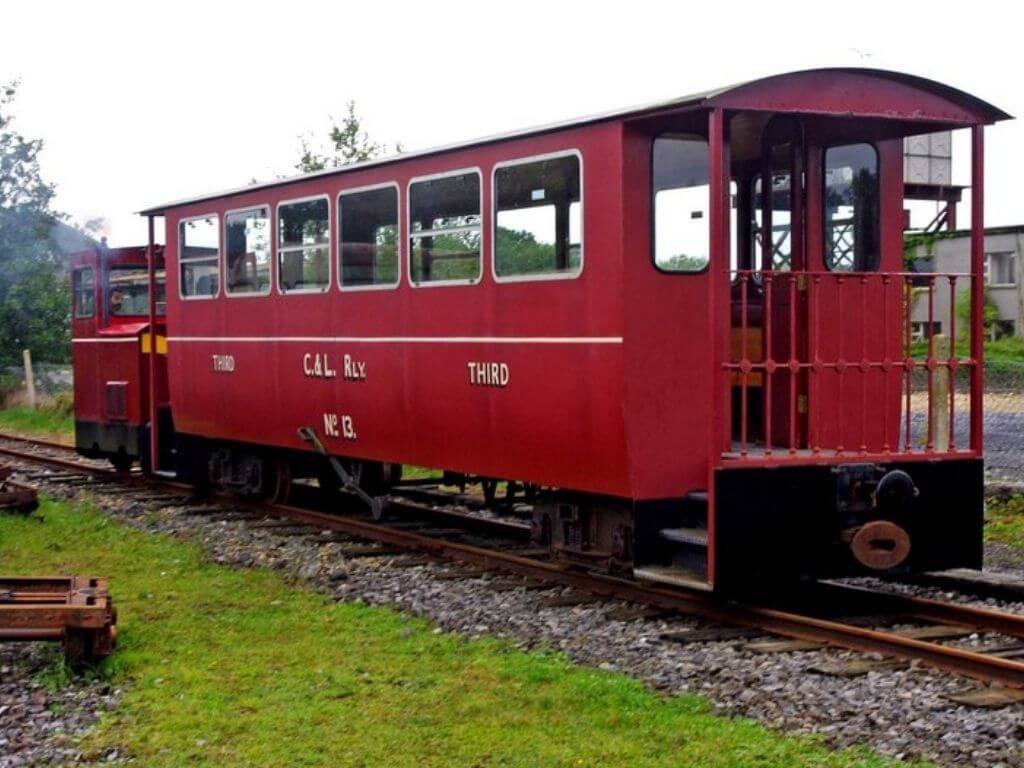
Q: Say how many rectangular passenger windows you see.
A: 6